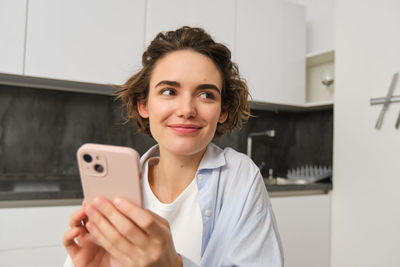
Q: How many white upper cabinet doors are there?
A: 4